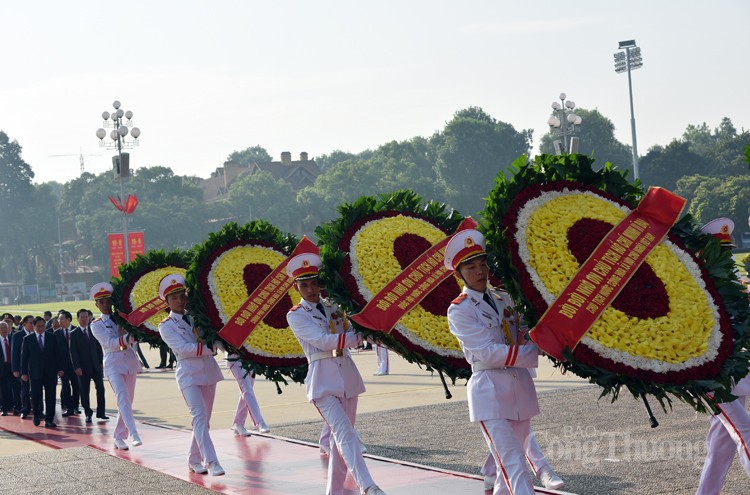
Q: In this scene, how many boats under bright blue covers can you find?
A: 0